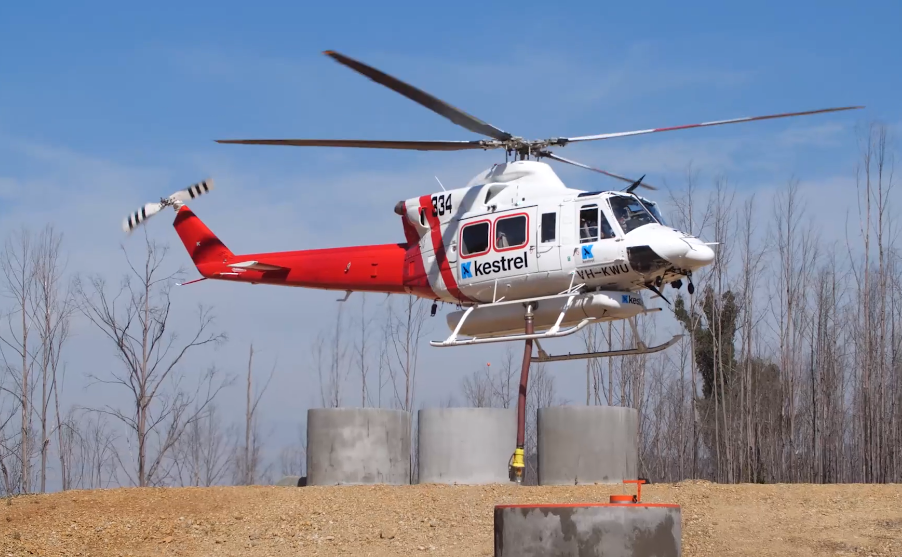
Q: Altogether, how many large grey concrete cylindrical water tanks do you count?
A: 4